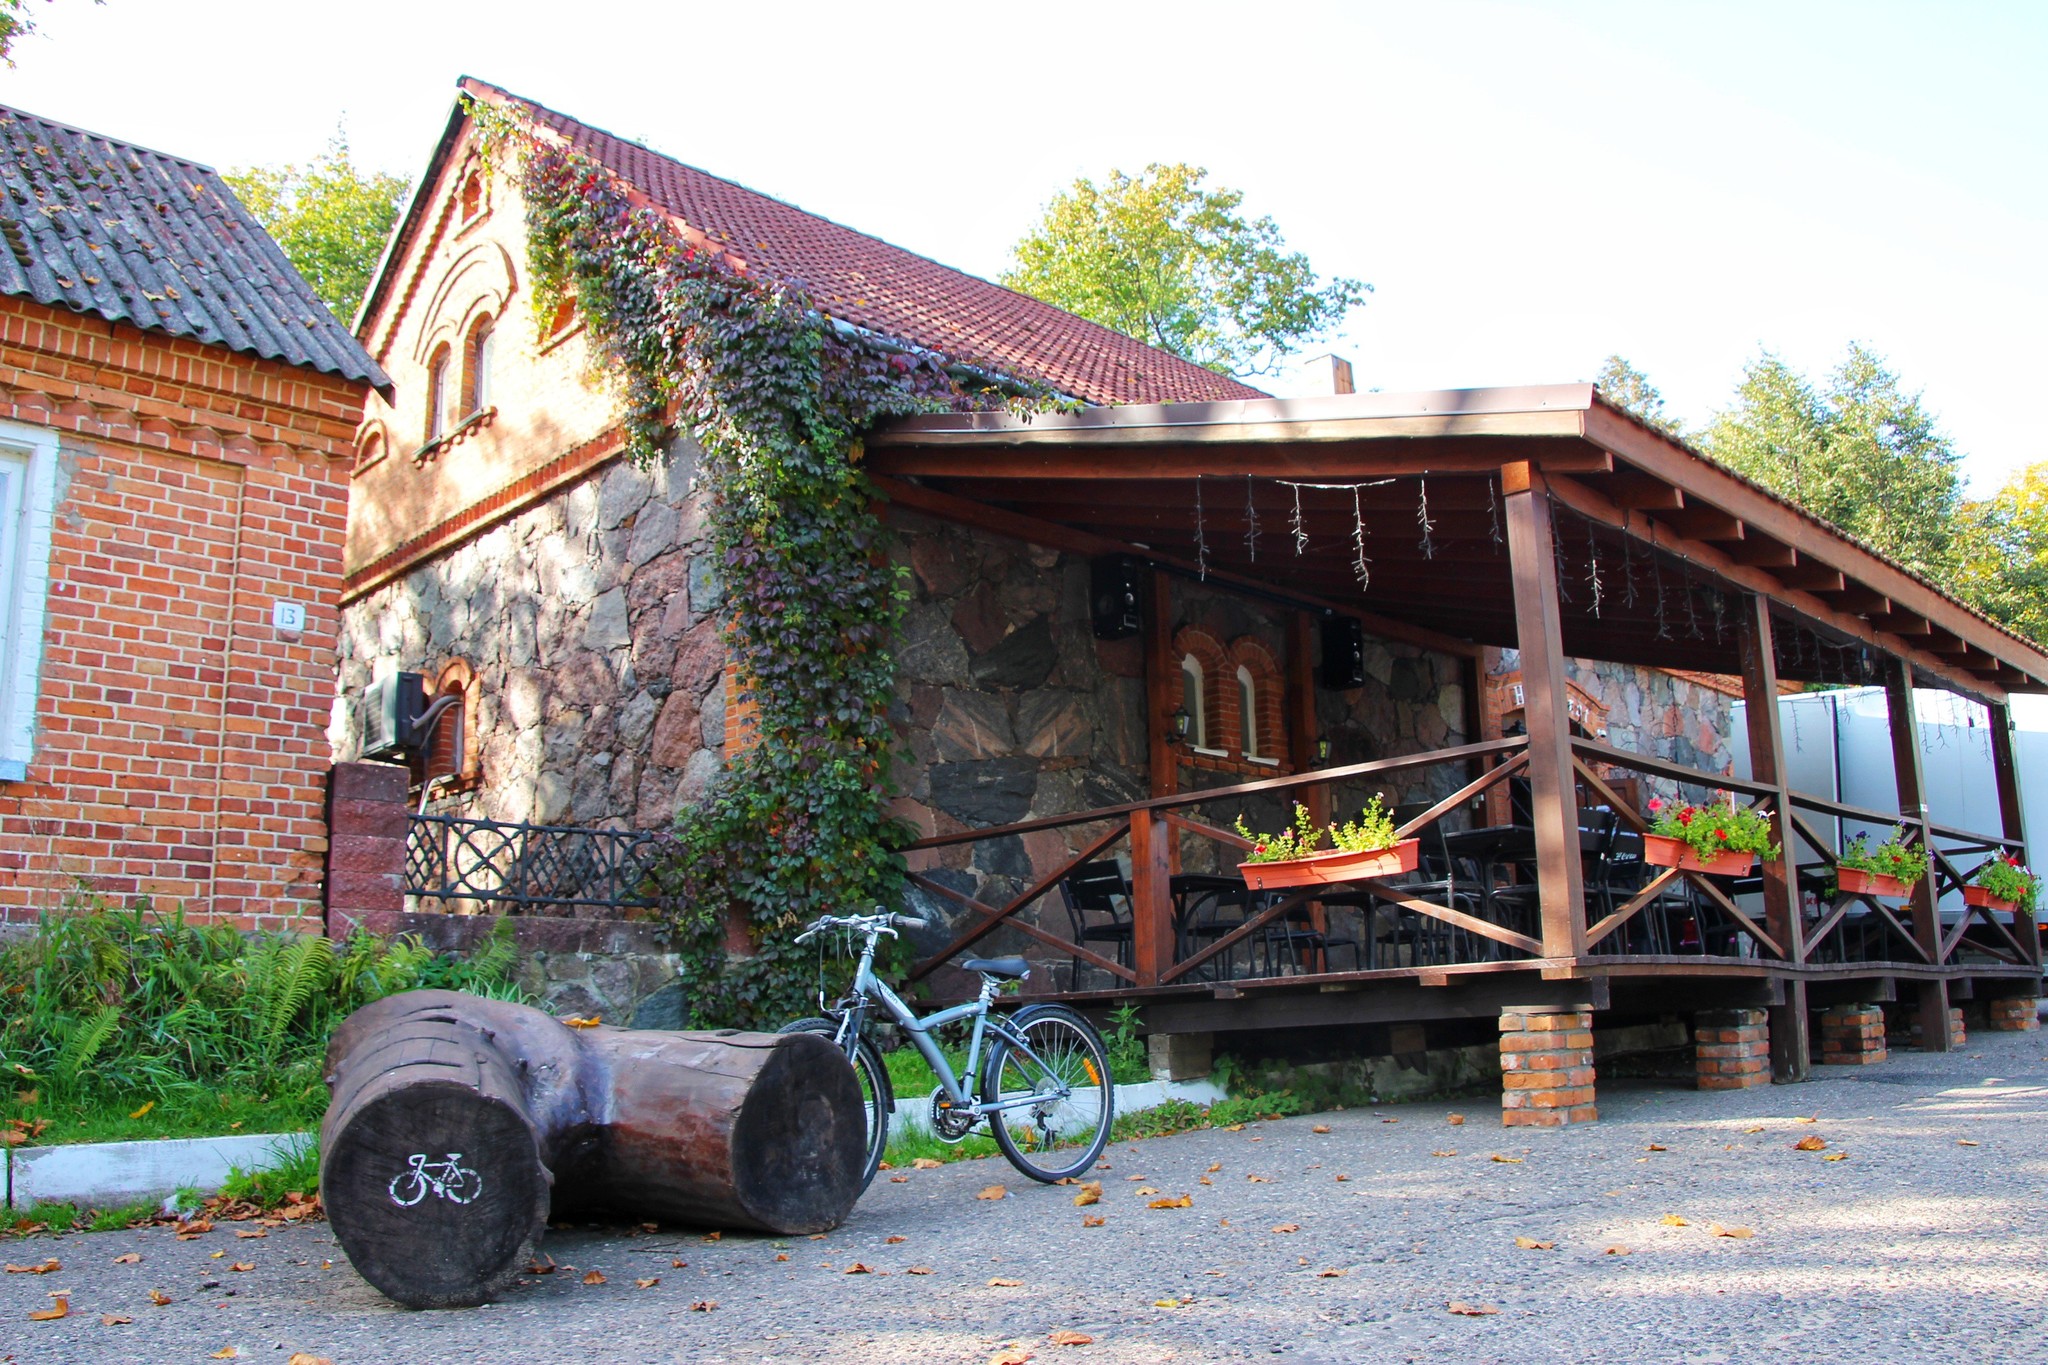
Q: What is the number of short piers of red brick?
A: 5